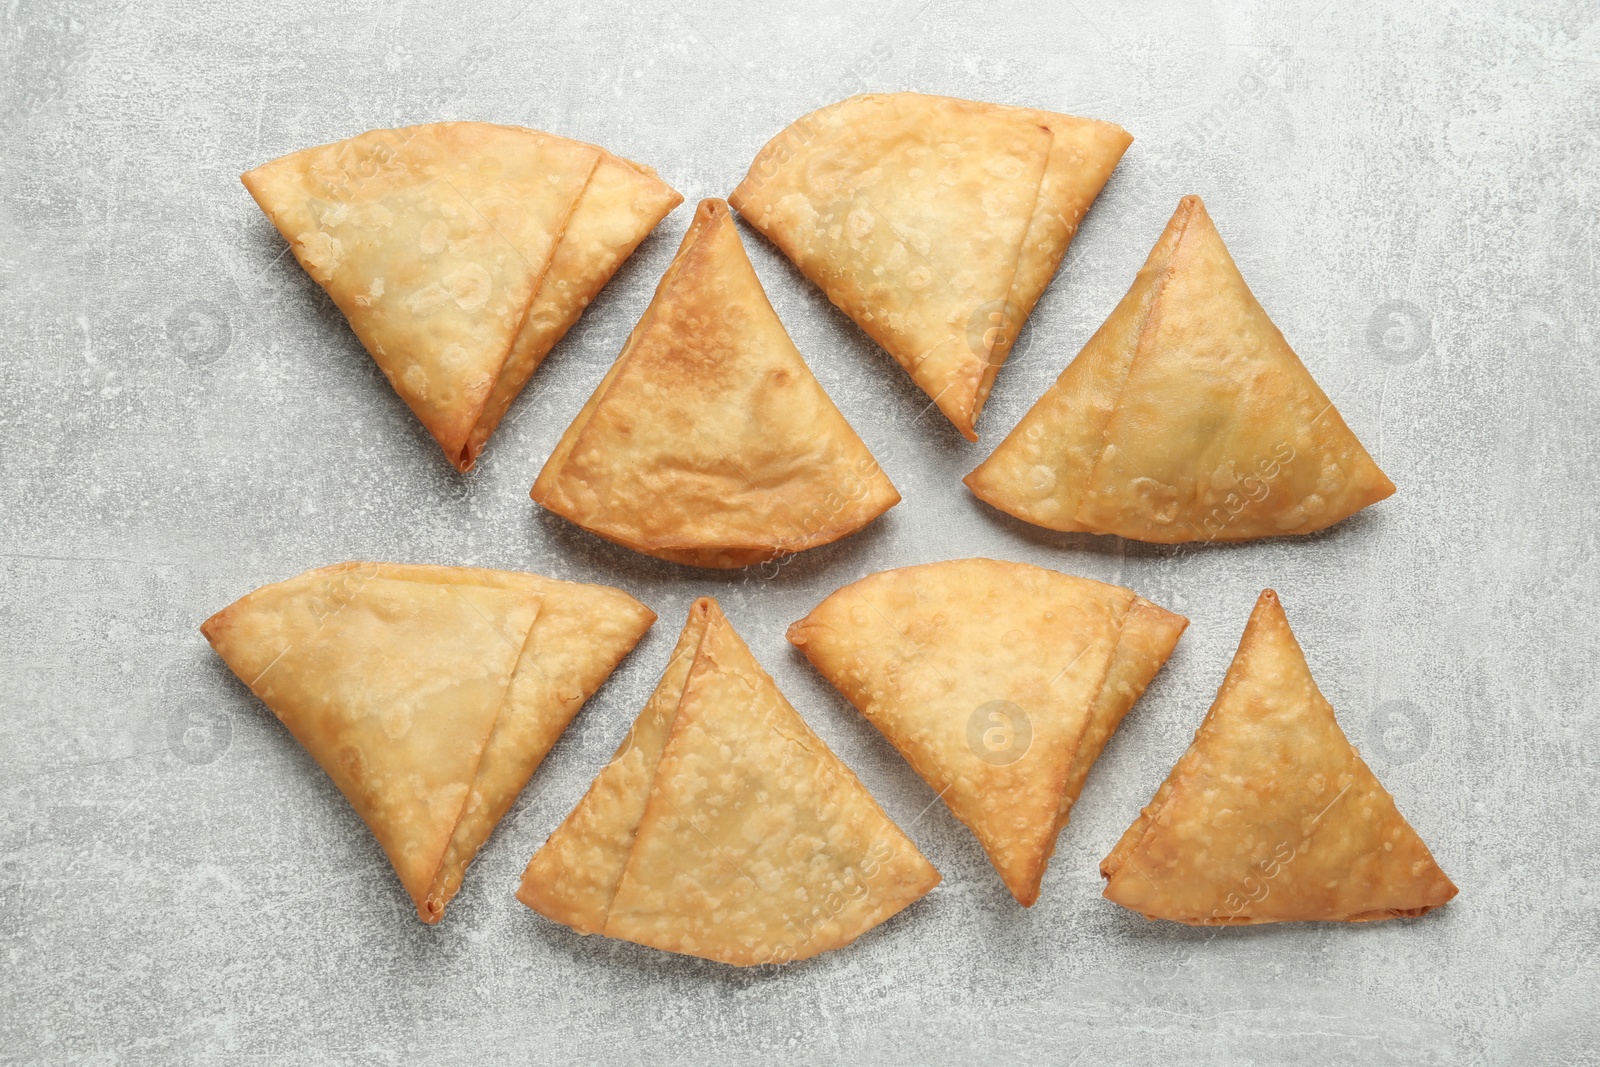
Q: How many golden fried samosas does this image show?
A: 8